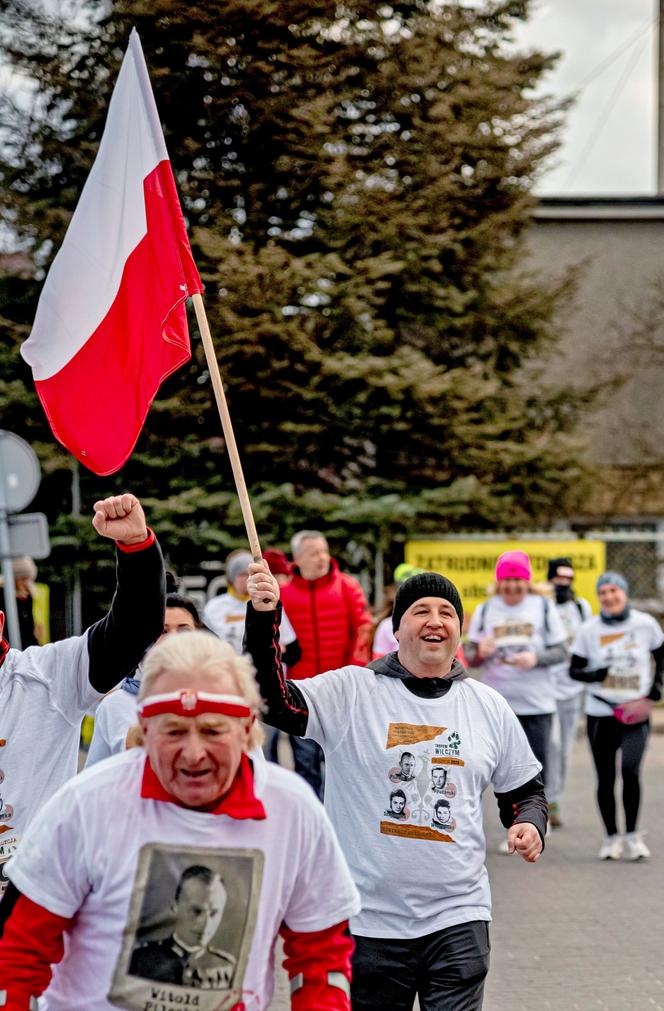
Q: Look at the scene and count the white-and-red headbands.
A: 1